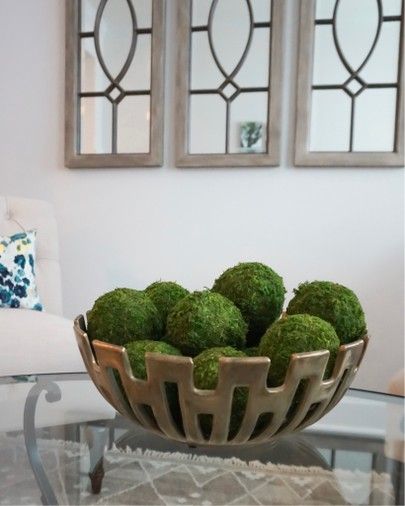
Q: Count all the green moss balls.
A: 8